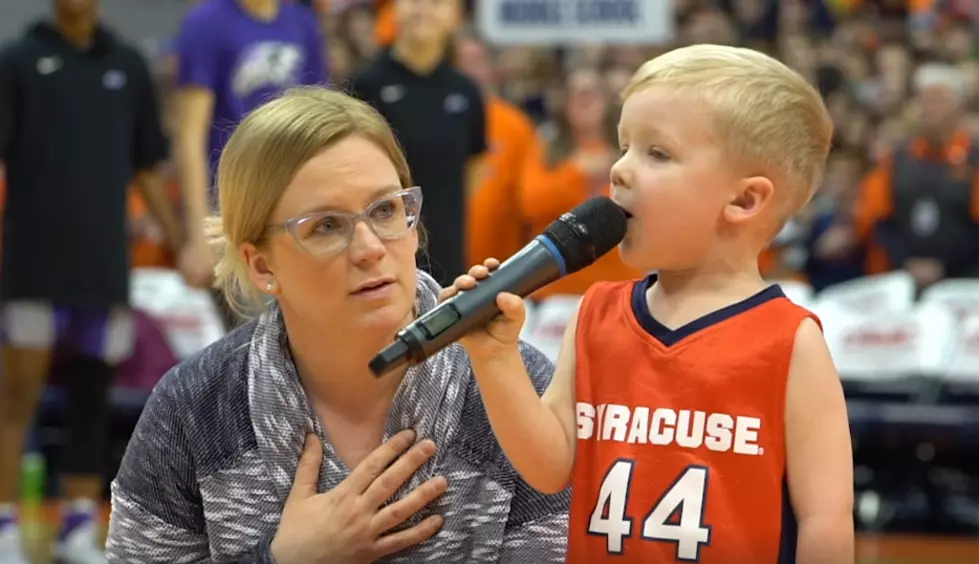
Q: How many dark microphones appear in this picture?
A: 1